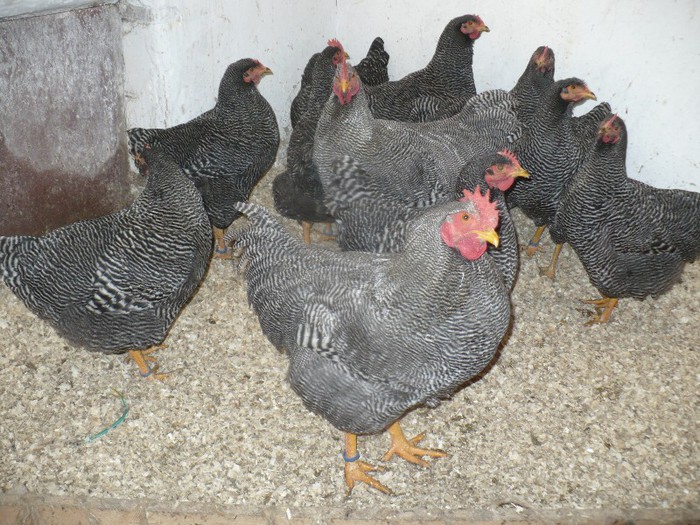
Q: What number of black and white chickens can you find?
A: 10